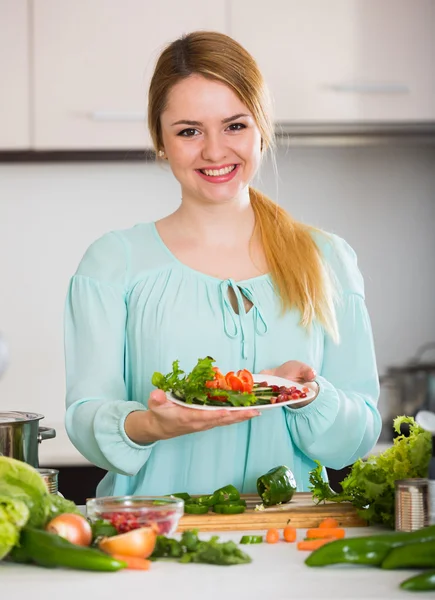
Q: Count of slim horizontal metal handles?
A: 2